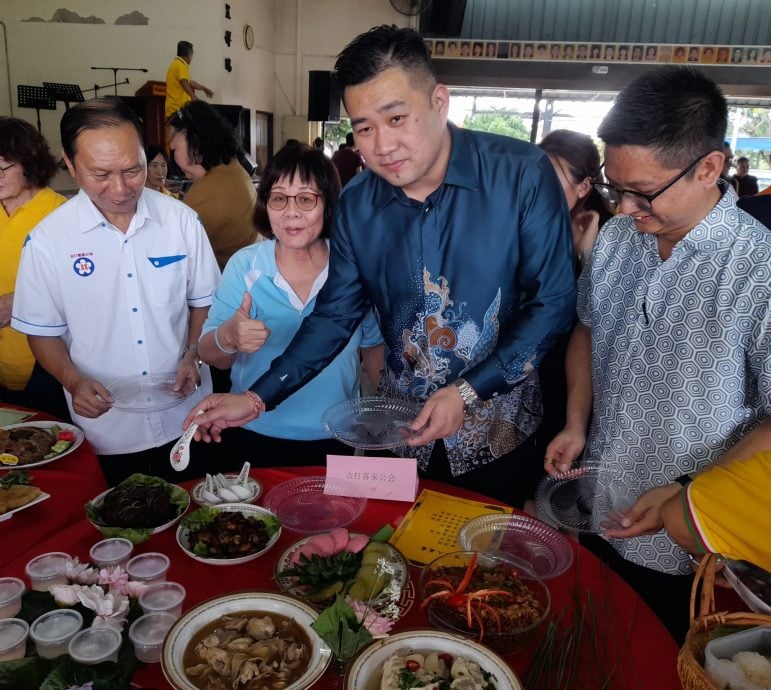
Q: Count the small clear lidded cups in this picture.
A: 9